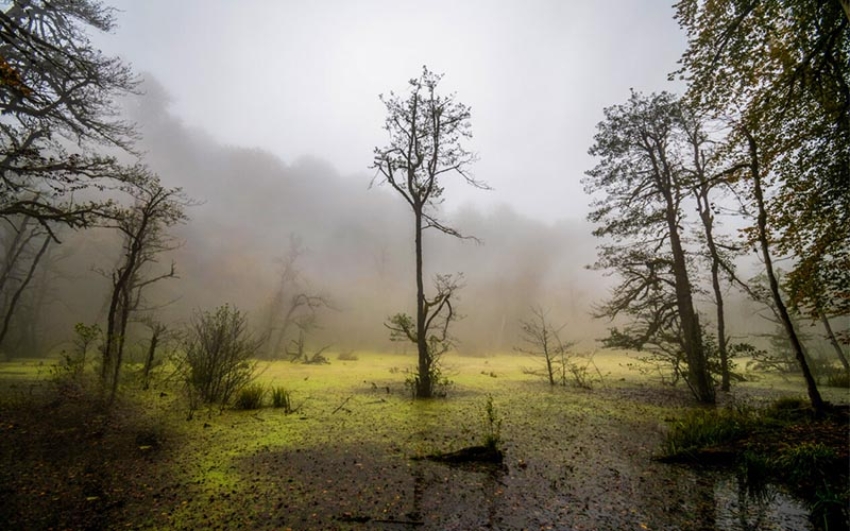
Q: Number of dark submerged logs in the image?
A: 1